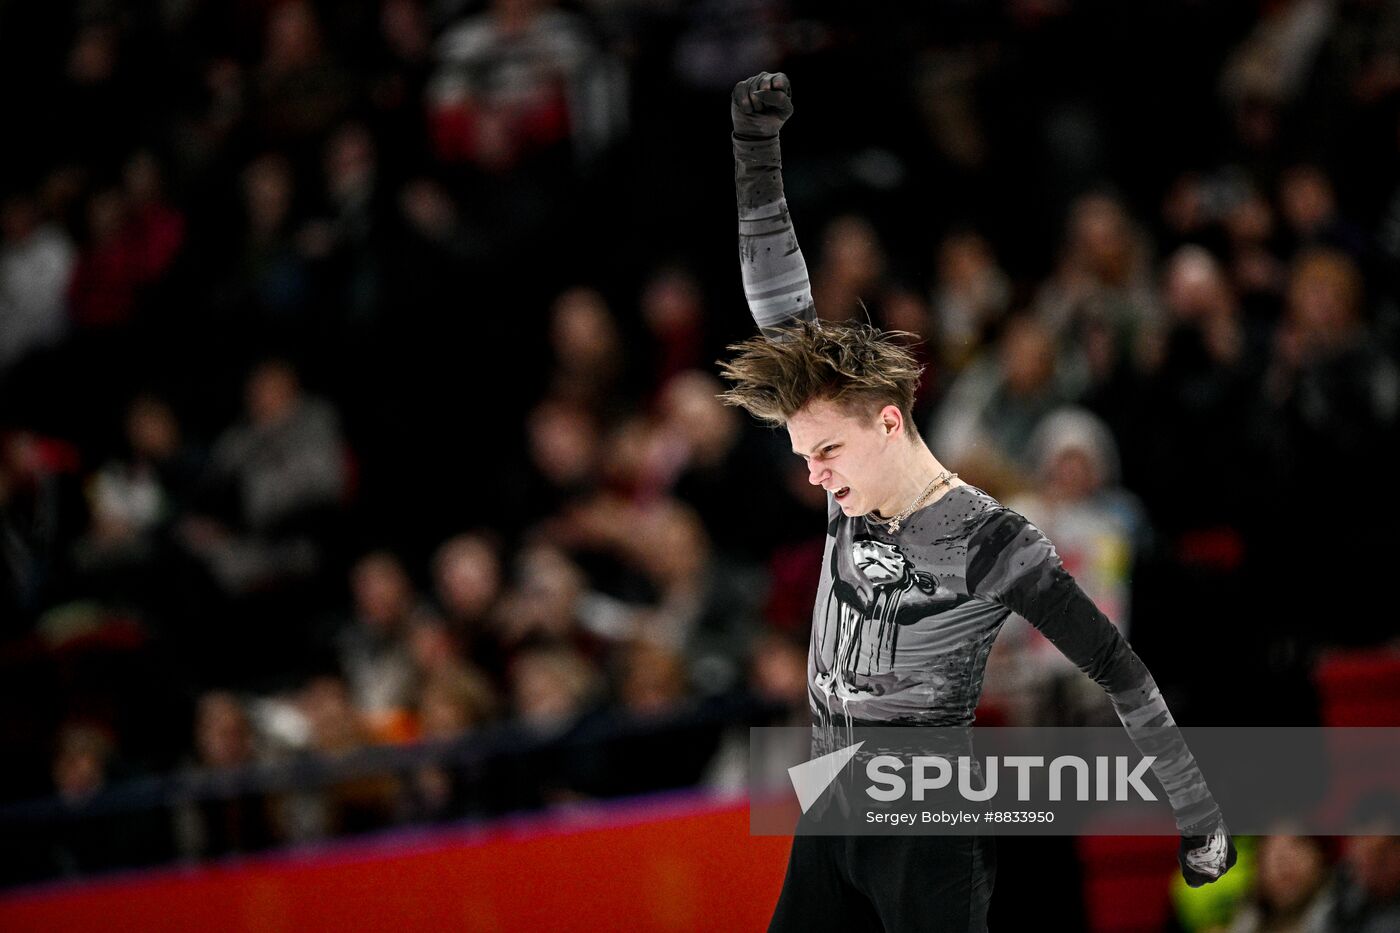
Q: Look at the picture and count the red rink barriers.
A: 1